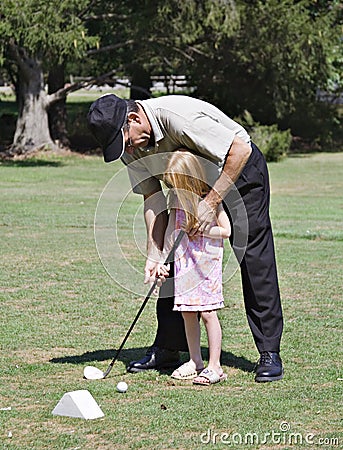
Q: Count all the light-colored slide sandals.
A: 2